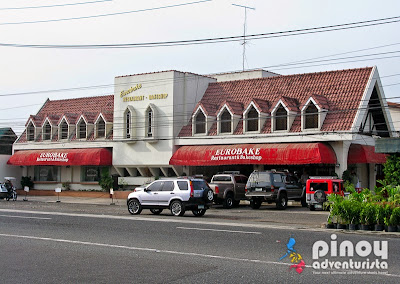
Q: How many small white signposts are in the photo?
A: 3